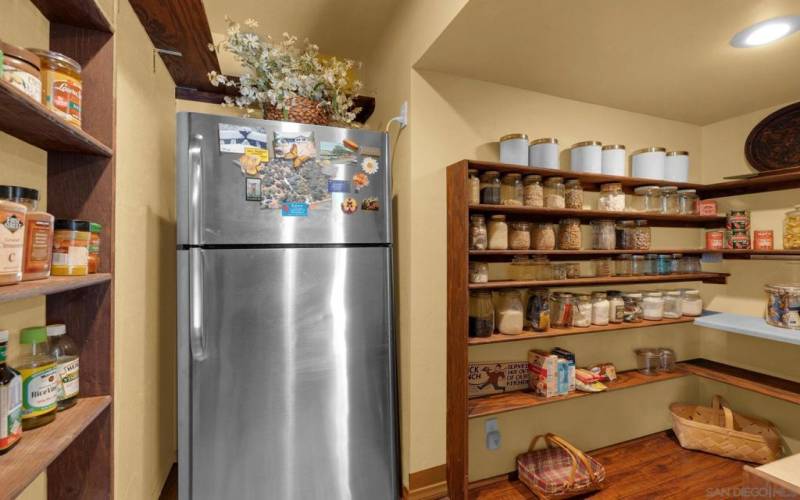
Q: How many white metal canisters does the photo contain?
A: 6